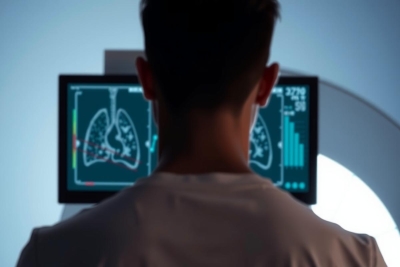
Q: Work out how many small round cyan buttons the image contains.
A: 3